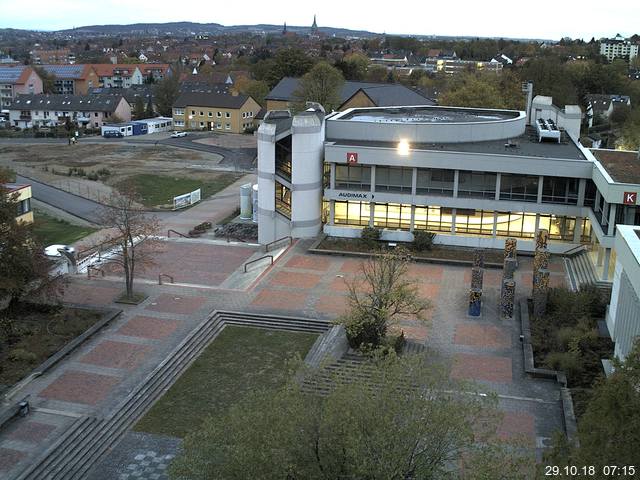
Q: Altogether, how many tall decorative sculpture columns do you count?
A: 3